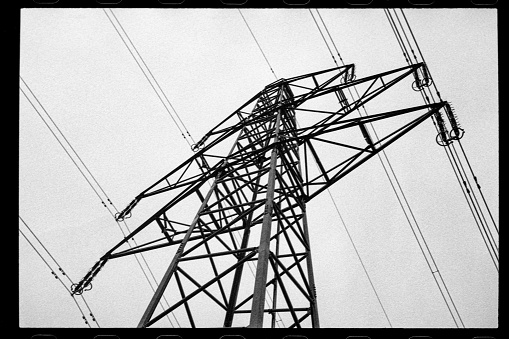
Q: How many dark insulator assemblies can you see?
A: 6